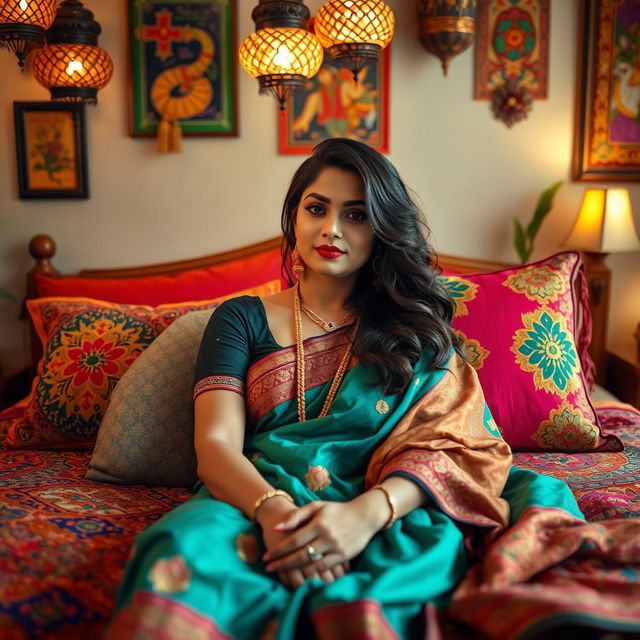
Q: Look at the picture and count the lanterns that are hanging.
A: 5